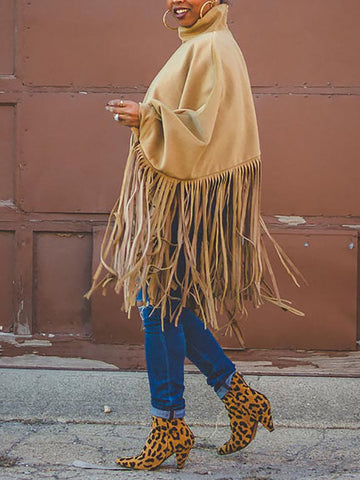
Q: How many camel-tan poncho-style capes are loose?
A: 1